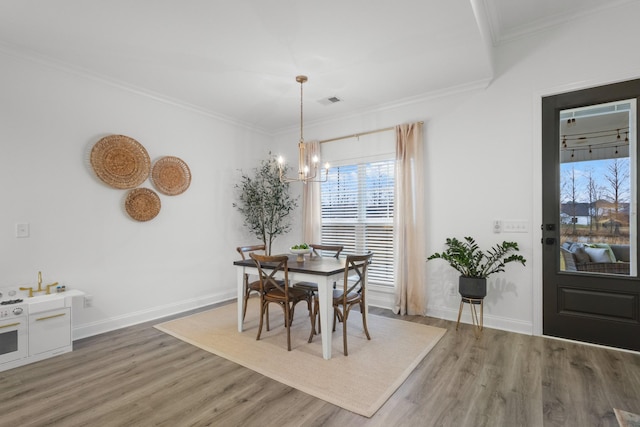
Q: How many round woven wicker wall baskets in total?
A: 3